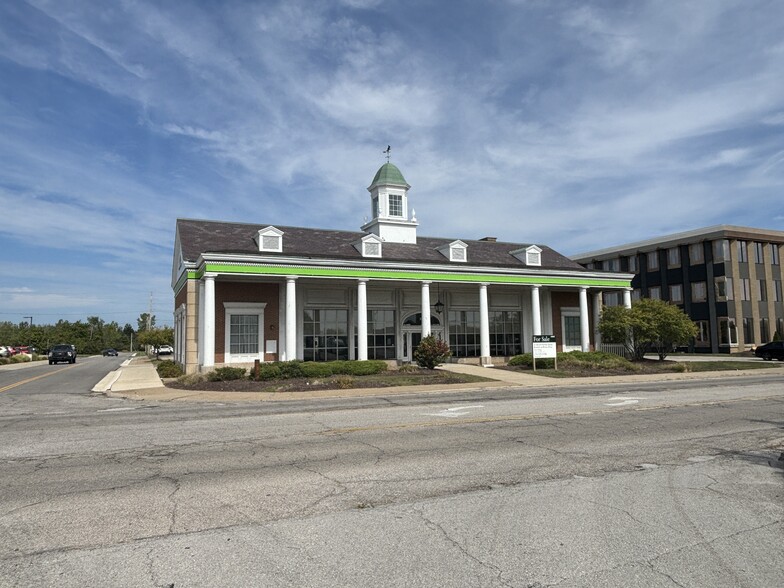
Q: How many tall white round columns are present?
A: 8